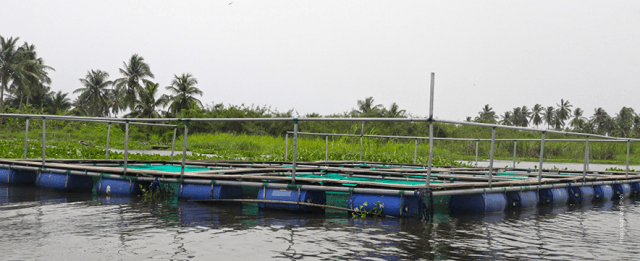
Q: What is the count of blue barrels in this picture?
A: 13